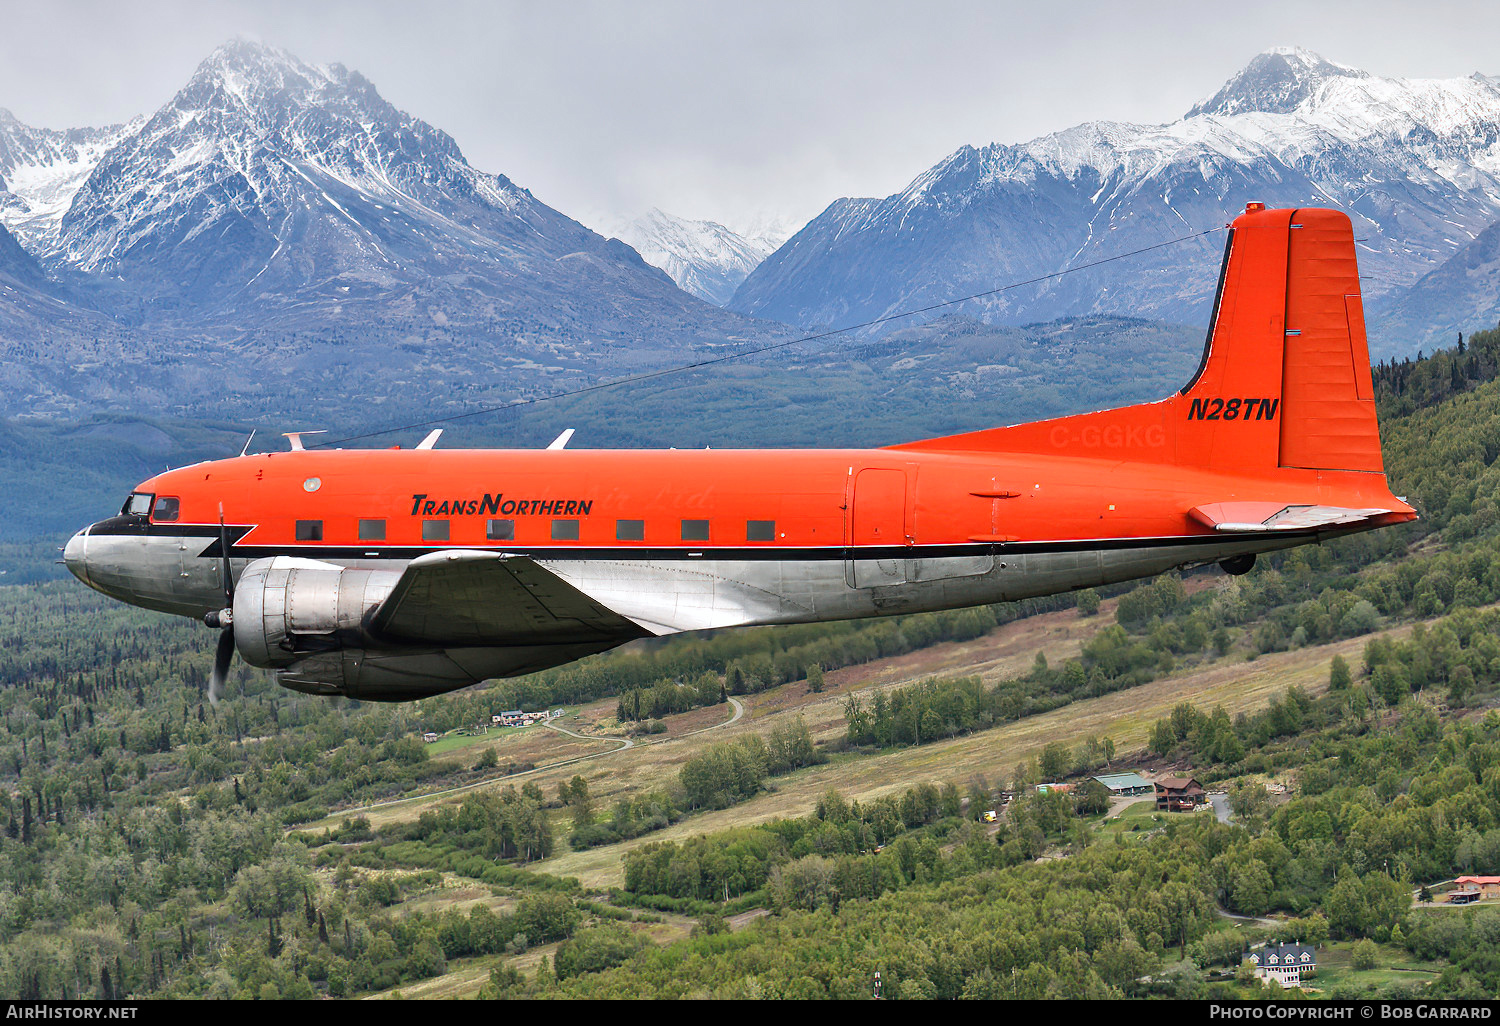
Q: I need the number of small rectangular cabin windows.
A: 8